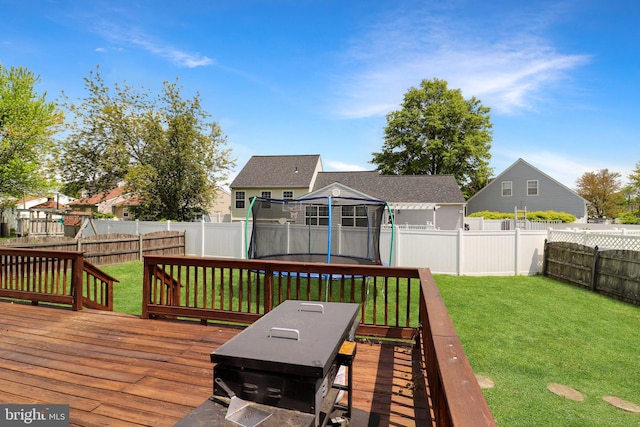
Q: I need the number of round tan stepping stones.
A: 3